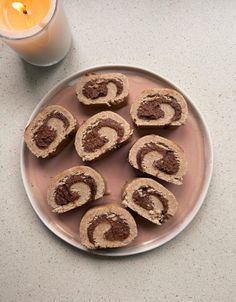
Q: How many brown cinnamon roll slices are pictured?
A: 8